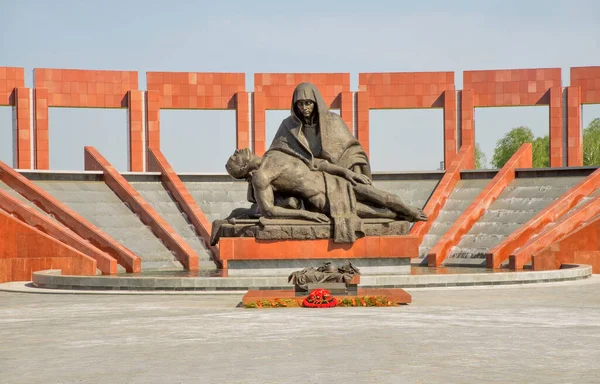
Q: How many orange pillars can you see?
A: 12